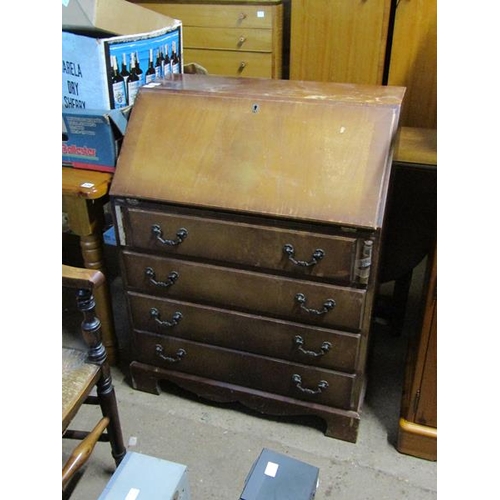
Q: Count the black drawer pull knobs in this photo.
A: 8